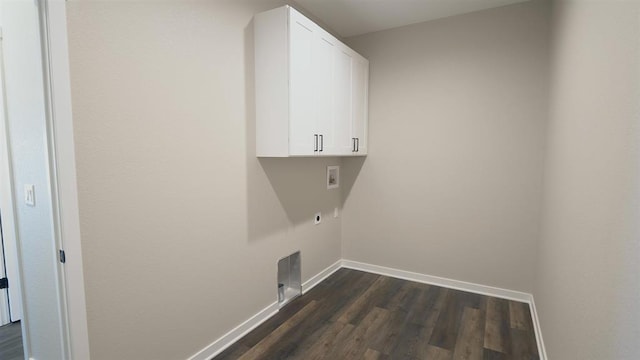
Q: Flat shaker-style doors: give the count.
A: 4